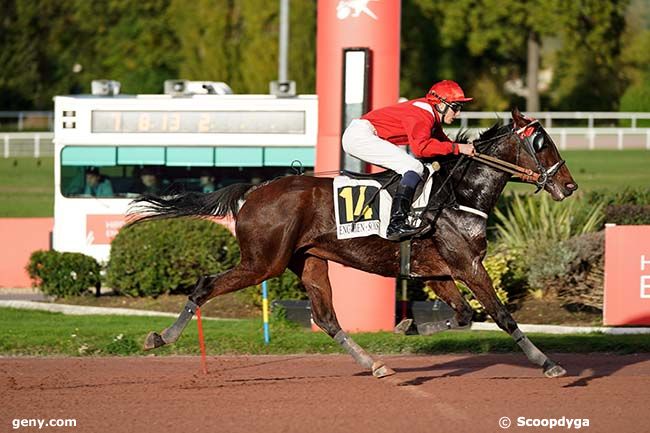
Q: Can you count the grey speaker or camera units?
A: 3